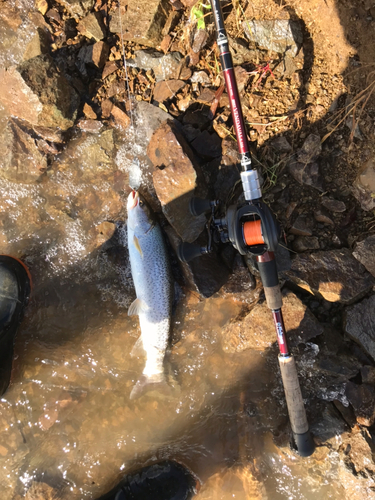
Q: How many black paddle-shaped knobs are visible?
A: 2